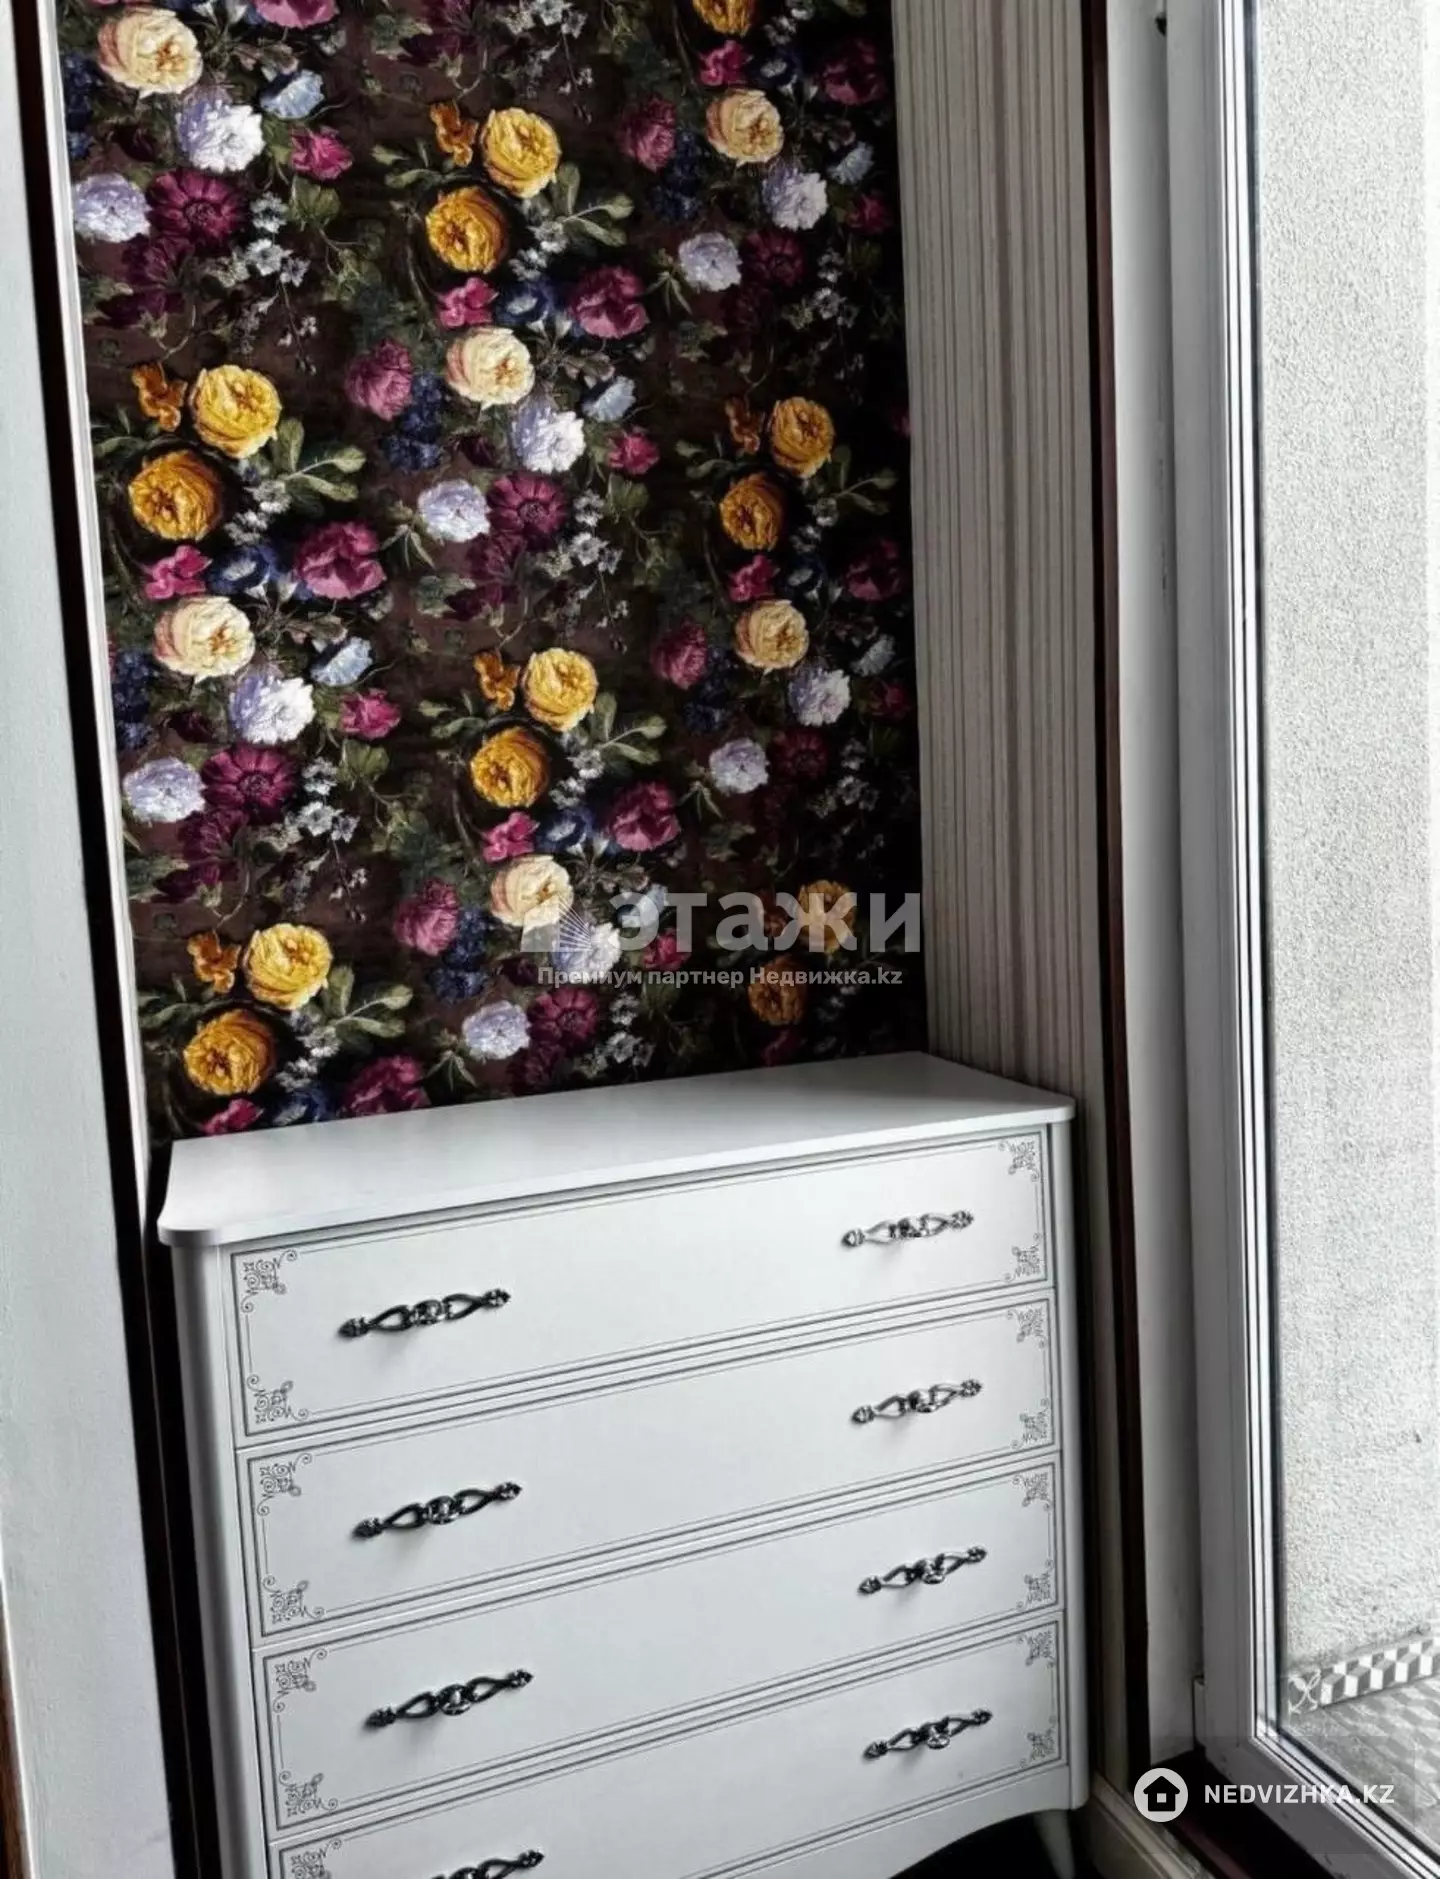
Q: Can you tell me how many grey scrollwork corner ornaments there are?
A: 15